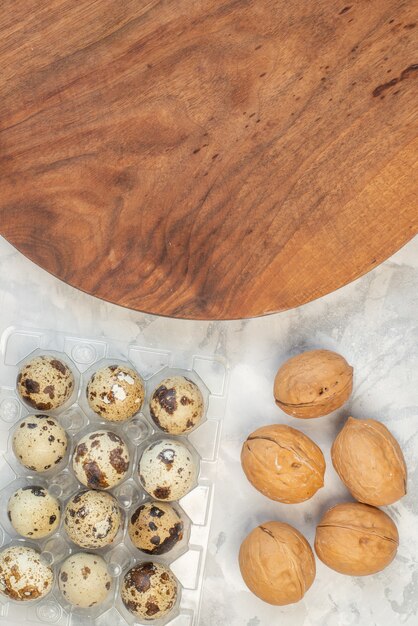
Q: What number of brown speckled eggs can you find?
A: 12